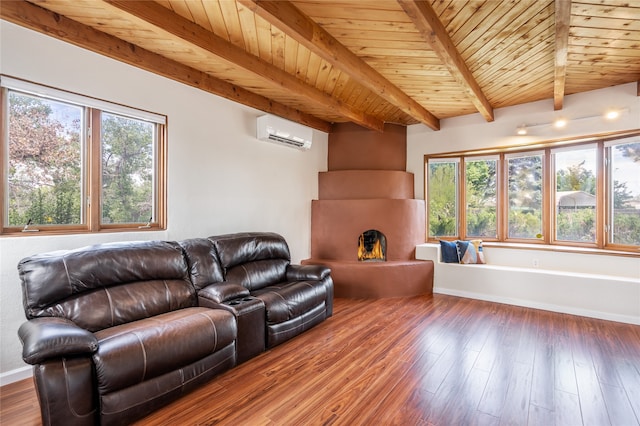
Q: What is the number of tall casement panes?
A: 7